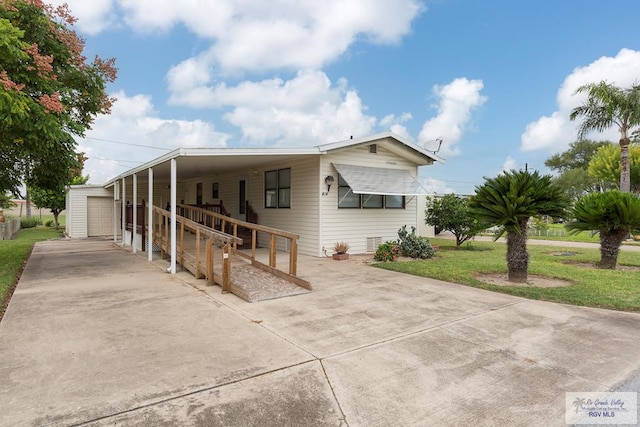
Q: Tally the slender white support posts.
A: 5